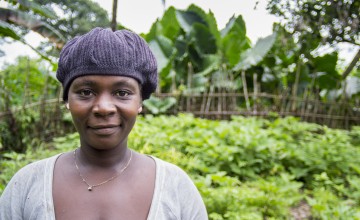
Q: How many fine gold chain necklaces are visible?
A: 1